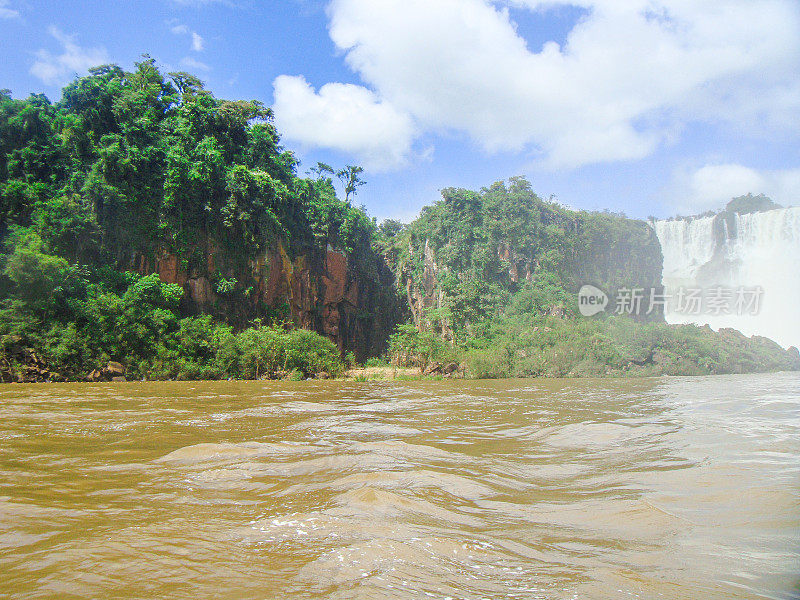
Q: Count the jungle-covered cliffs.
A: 2